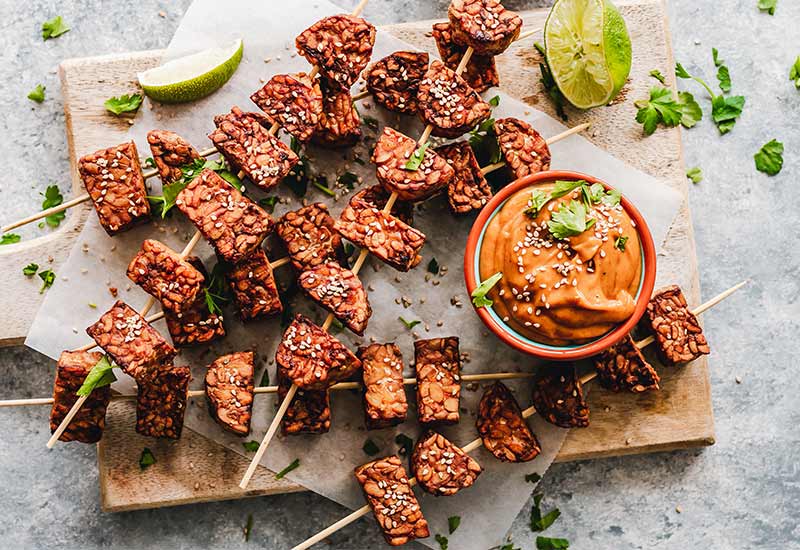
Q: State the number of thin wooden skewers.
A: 6